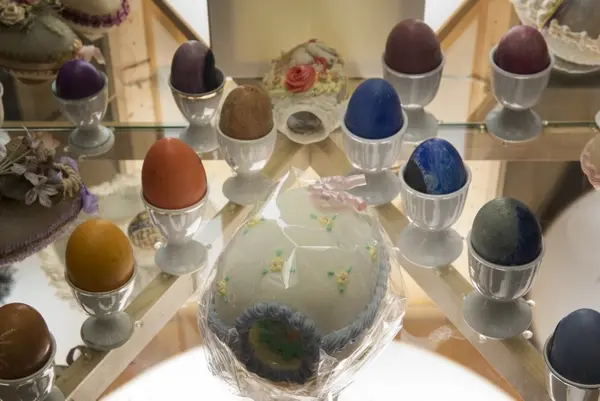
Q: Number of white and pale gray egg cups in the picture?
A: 12